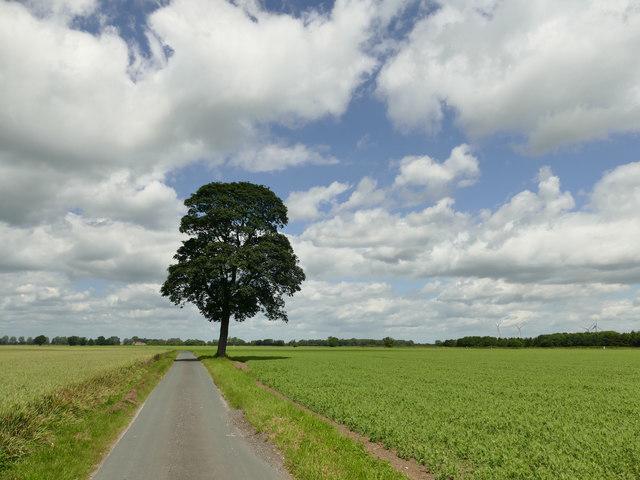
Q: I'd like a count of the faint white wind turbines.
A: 4